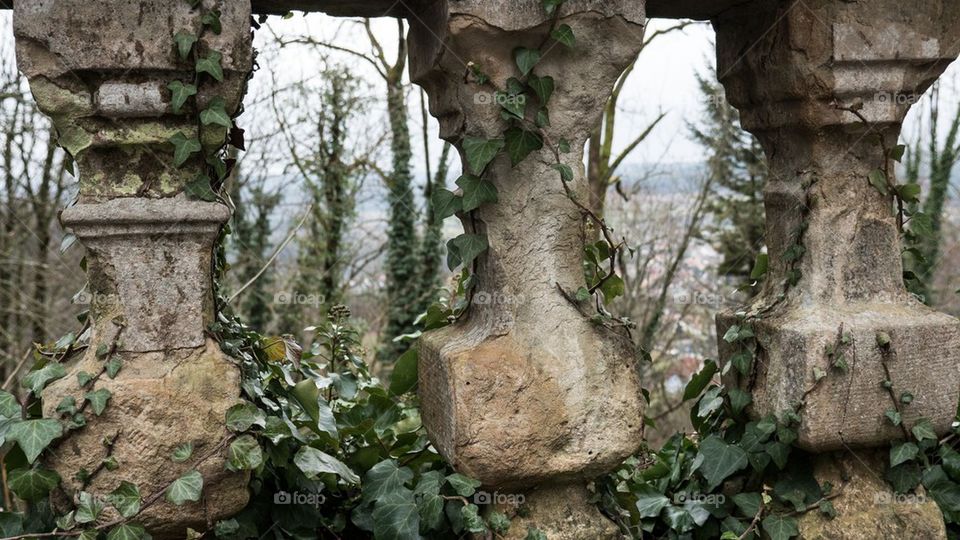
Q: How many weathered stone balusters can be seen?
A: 3